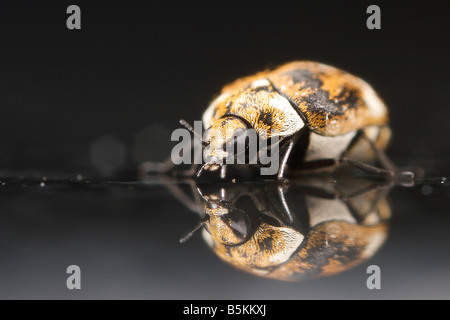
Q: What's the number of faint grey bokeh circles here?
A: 2